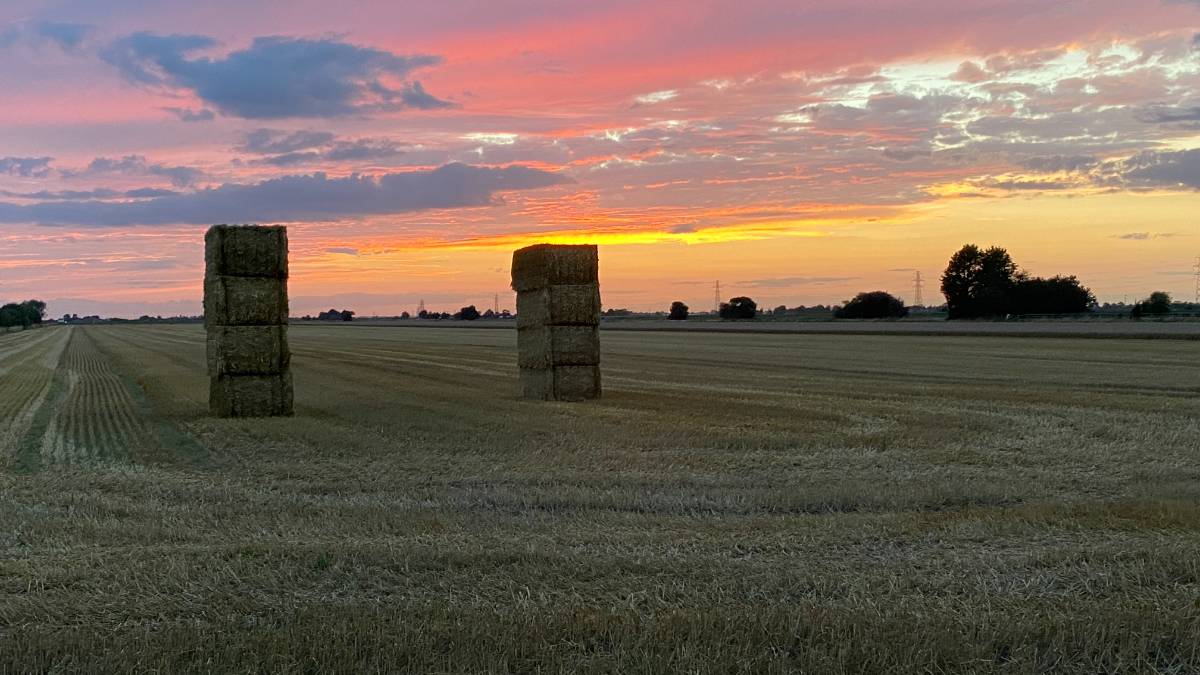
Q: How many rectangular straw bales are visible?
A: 8